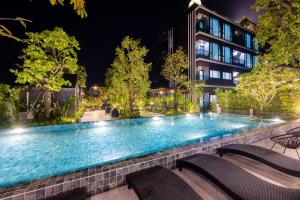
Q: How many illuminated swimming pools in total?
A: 1